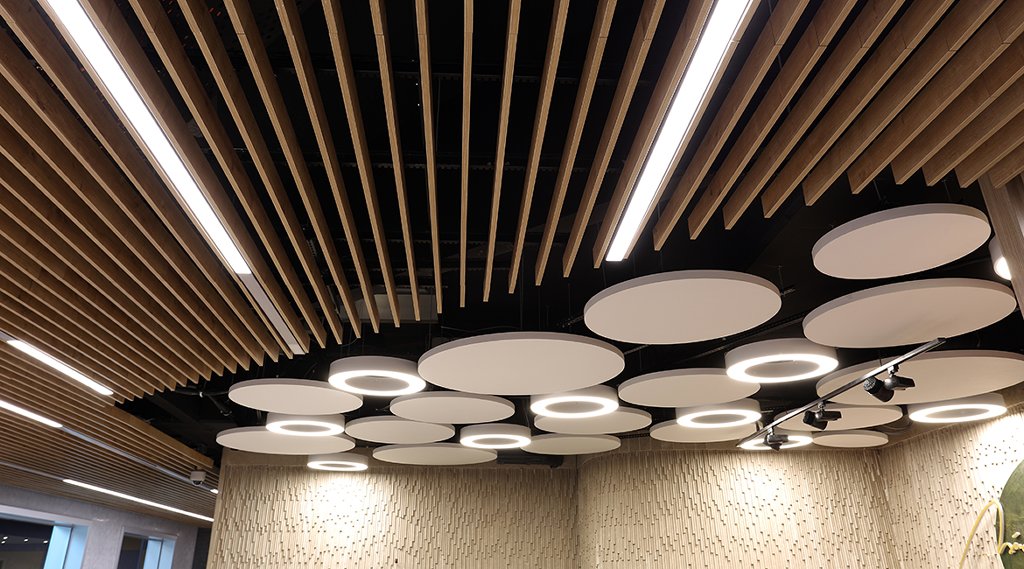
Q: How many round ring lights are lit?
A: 9